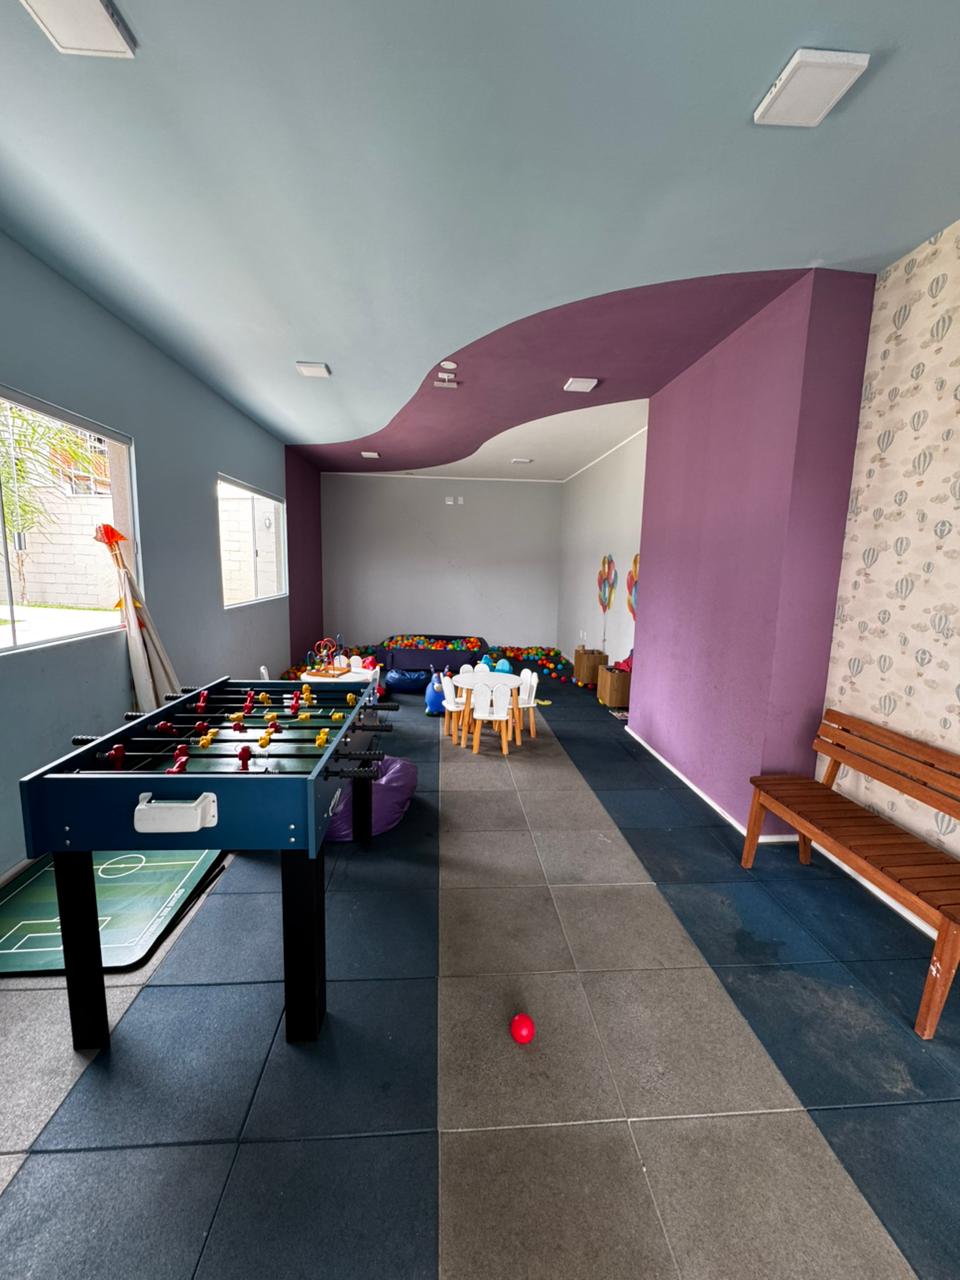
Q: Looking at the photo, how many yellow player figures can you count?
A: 11